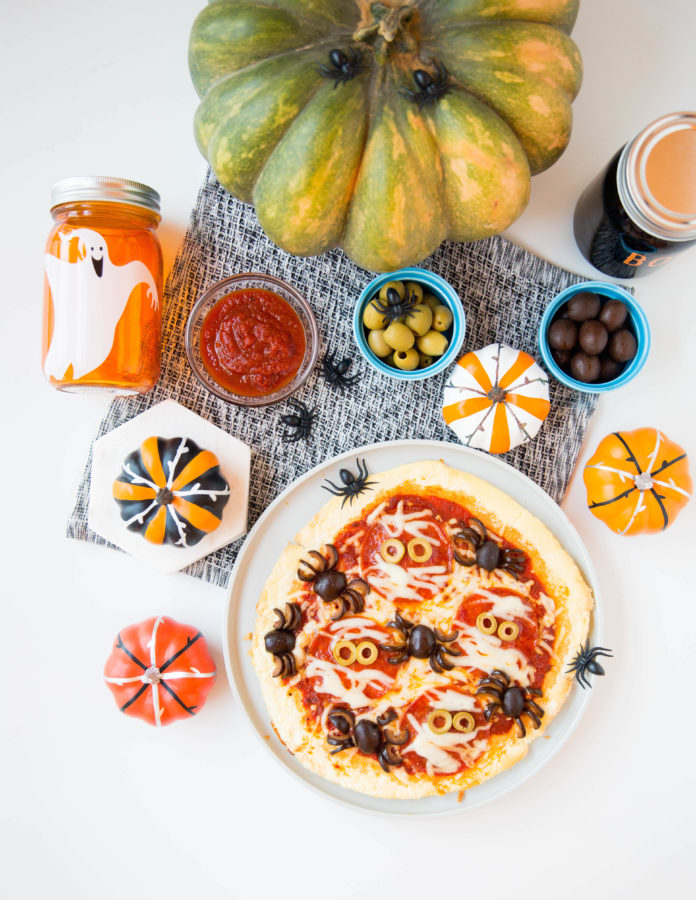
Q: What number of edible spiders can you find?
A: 6